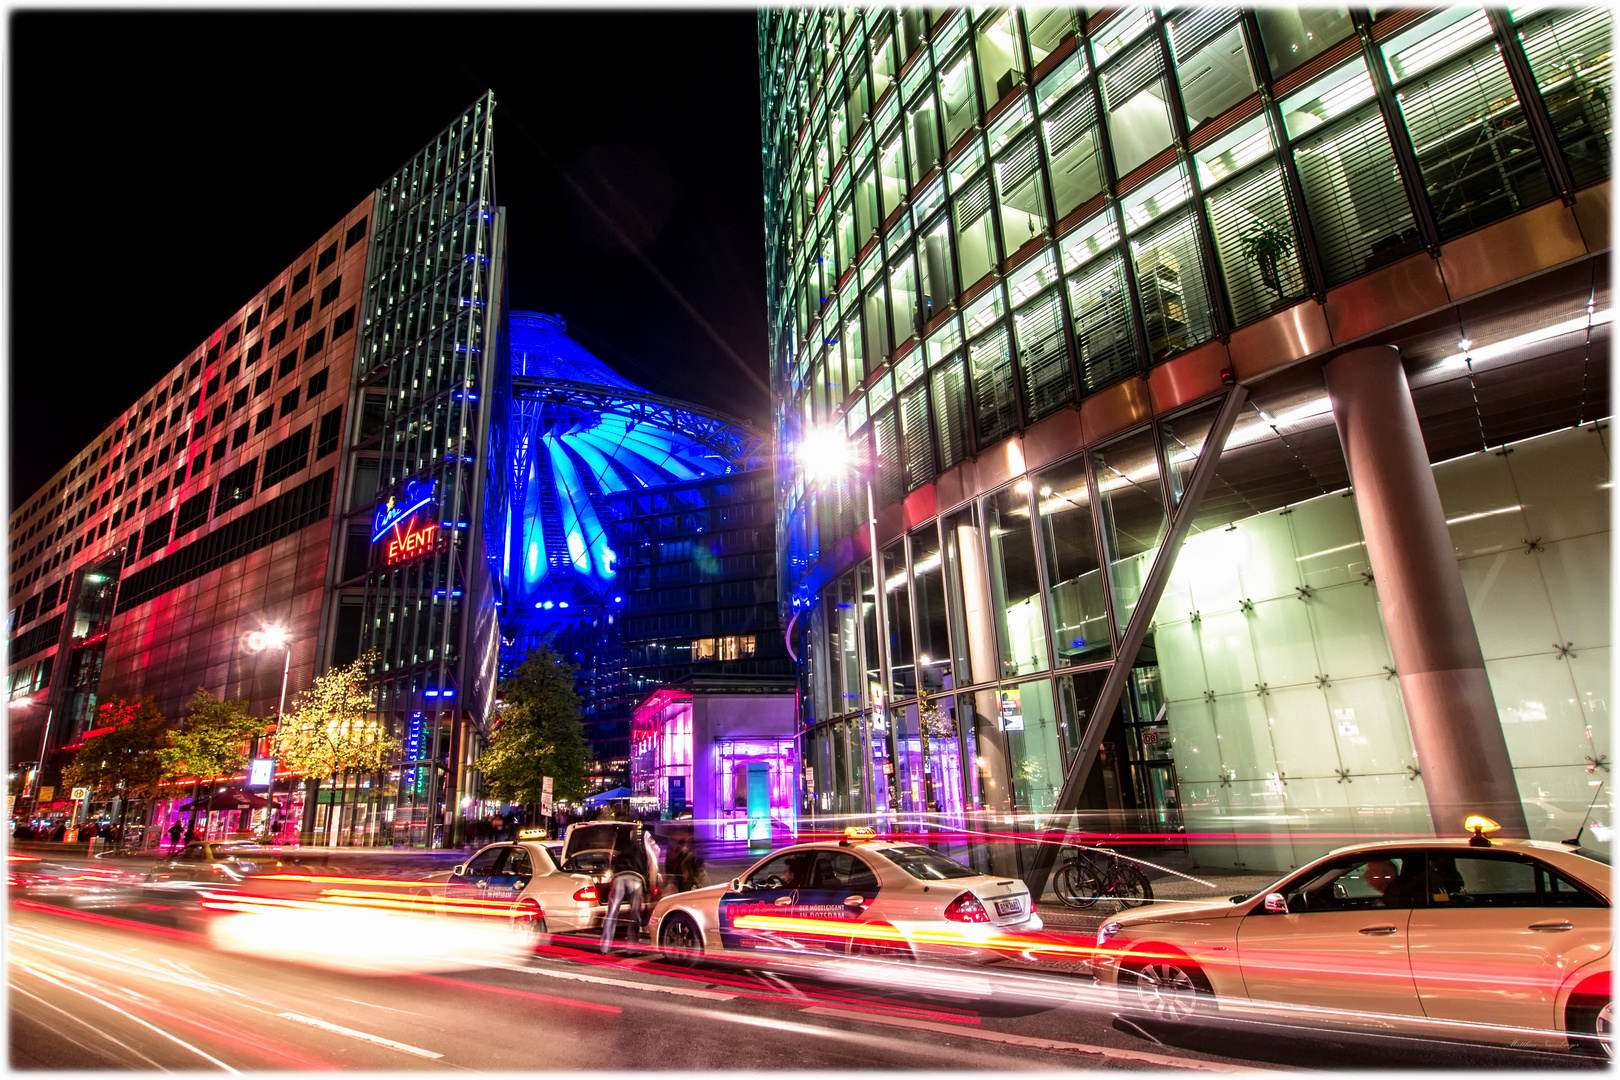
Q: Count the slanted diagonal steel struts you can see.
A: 1